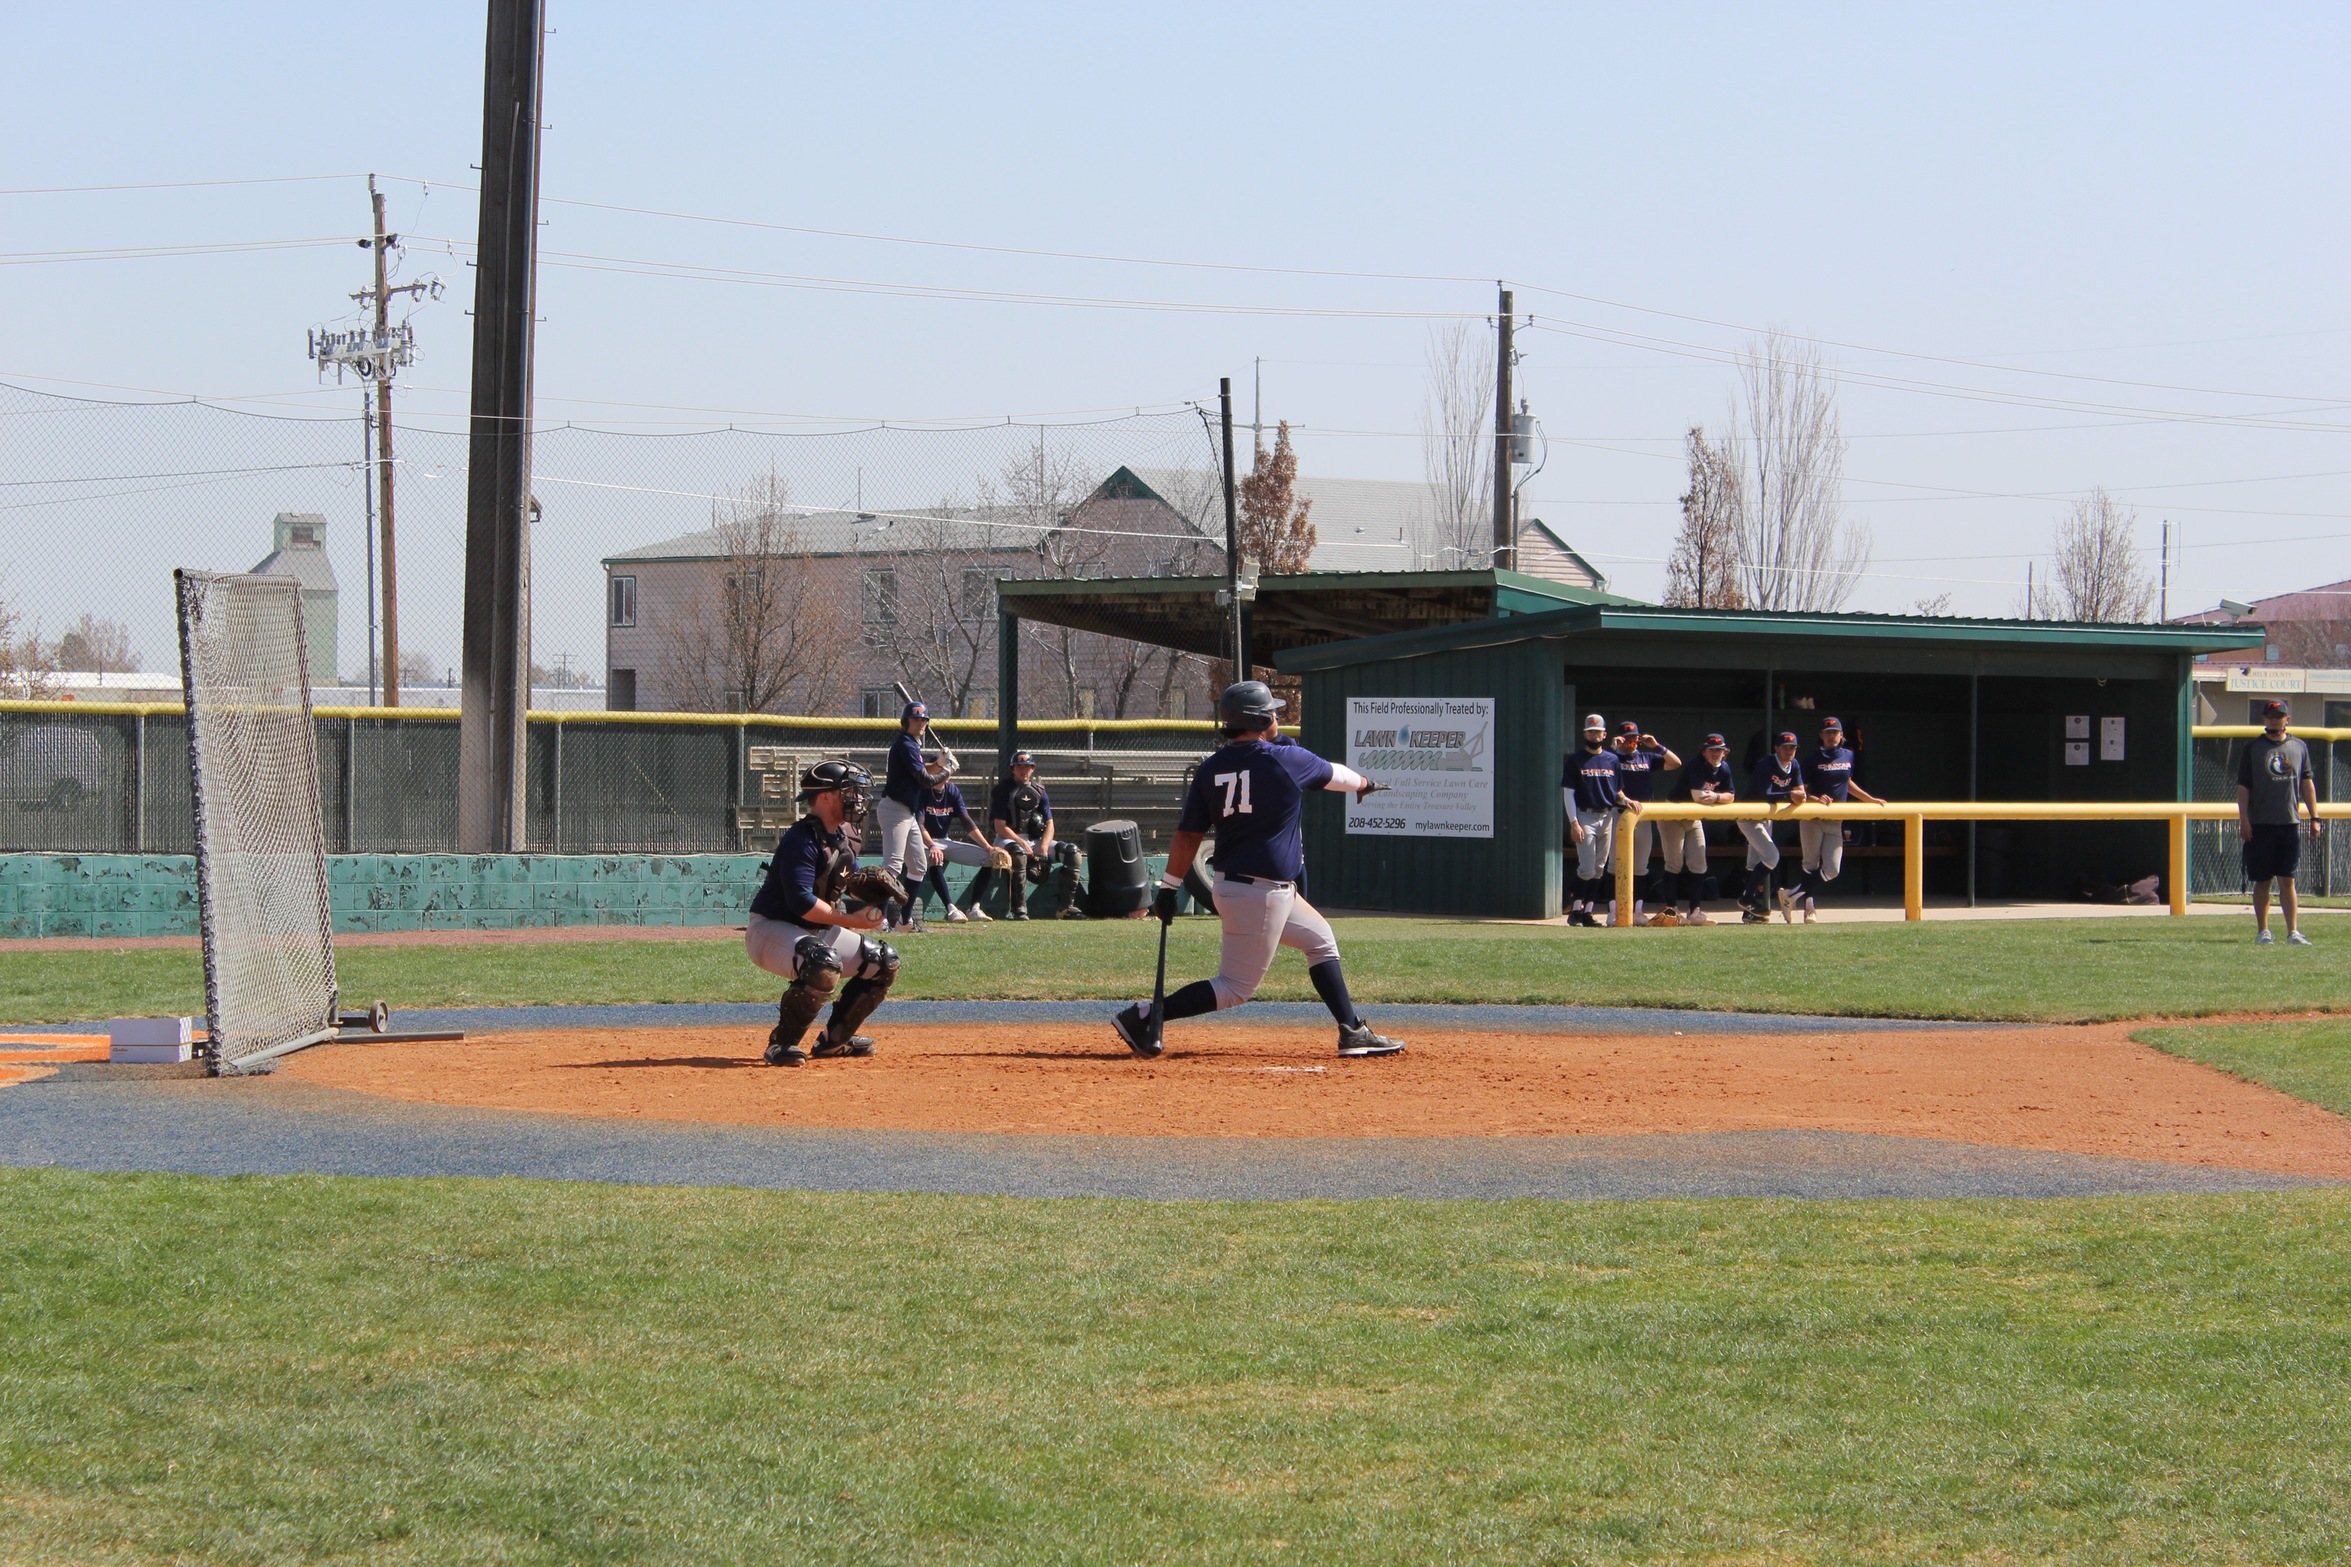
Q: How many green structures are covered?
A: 2